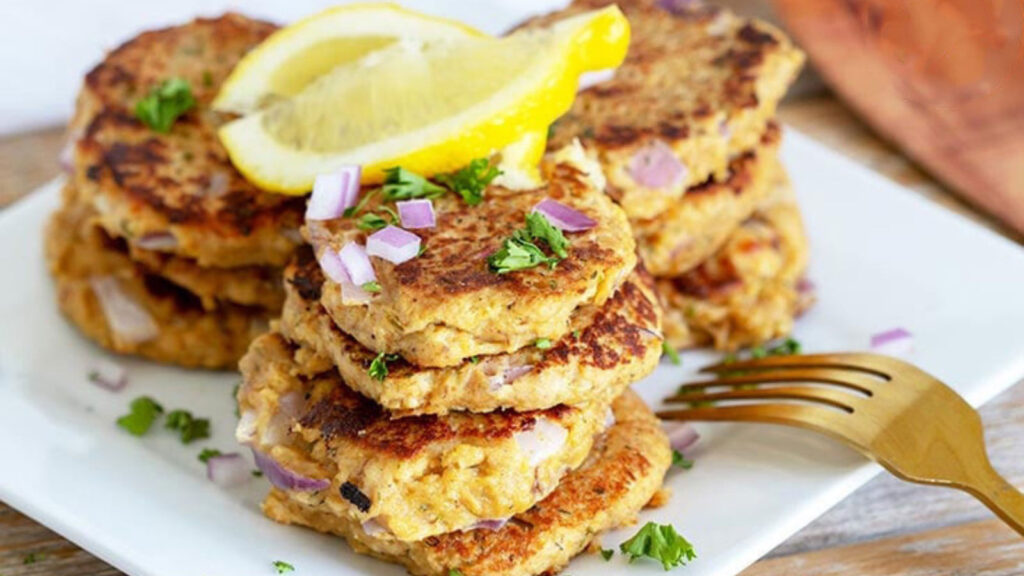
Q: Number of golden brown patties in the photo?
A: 10